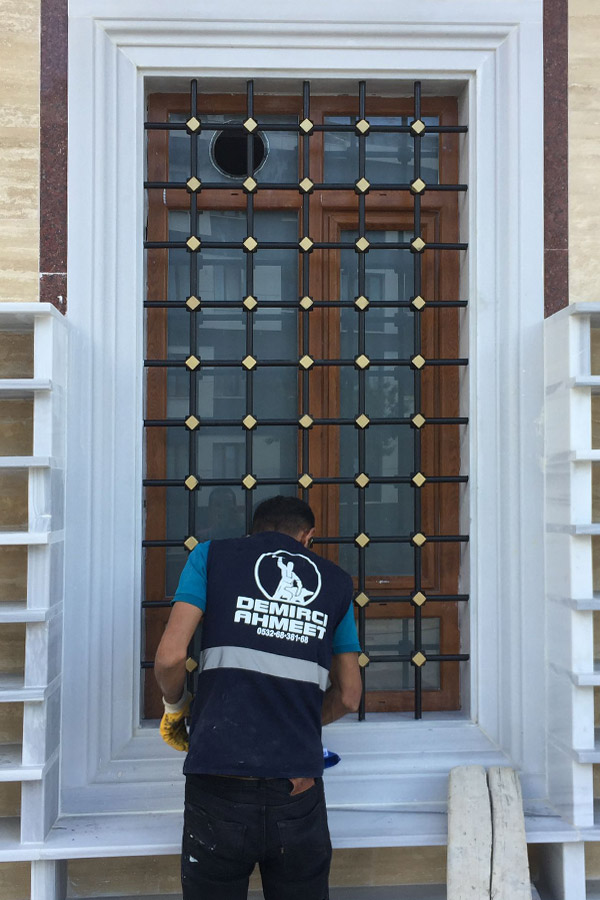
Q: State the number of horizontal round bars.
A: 10